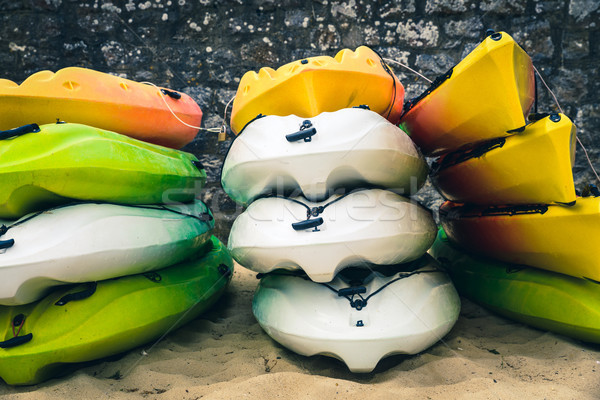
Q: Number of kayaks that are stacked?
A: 12